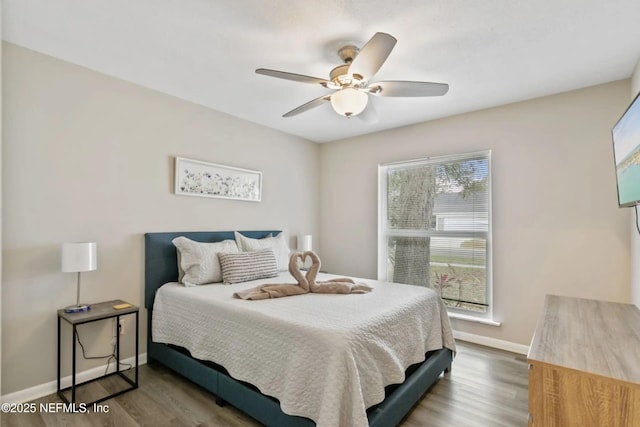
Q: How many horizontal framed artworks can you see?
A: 1